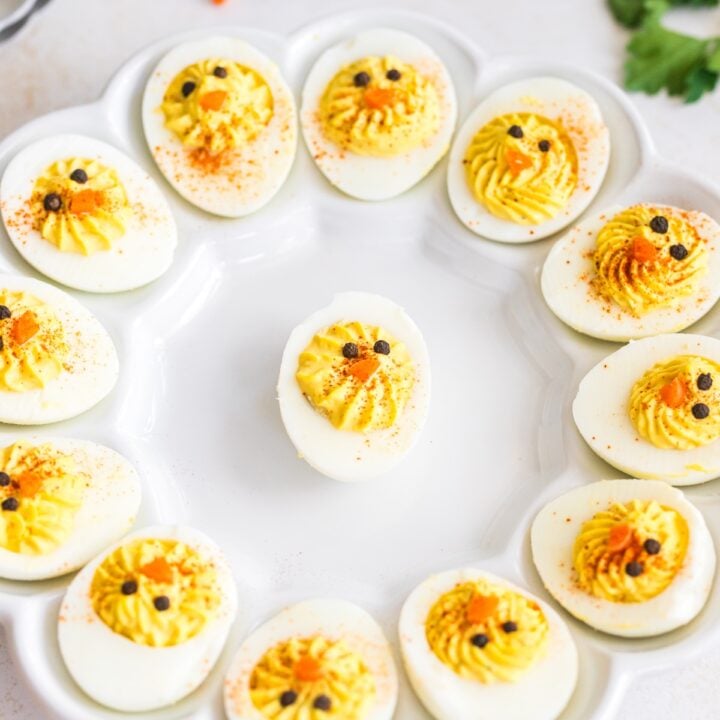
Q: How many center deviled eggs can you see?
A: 1